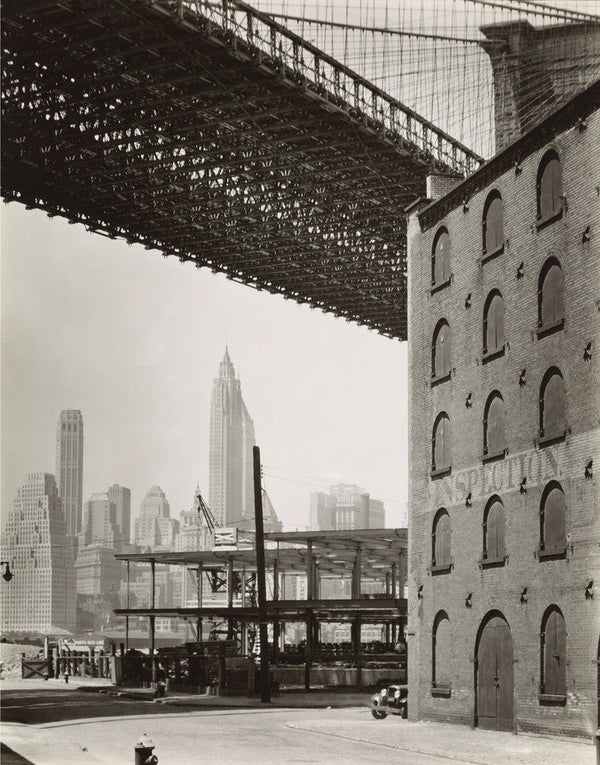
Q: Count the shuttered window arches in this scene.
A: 14